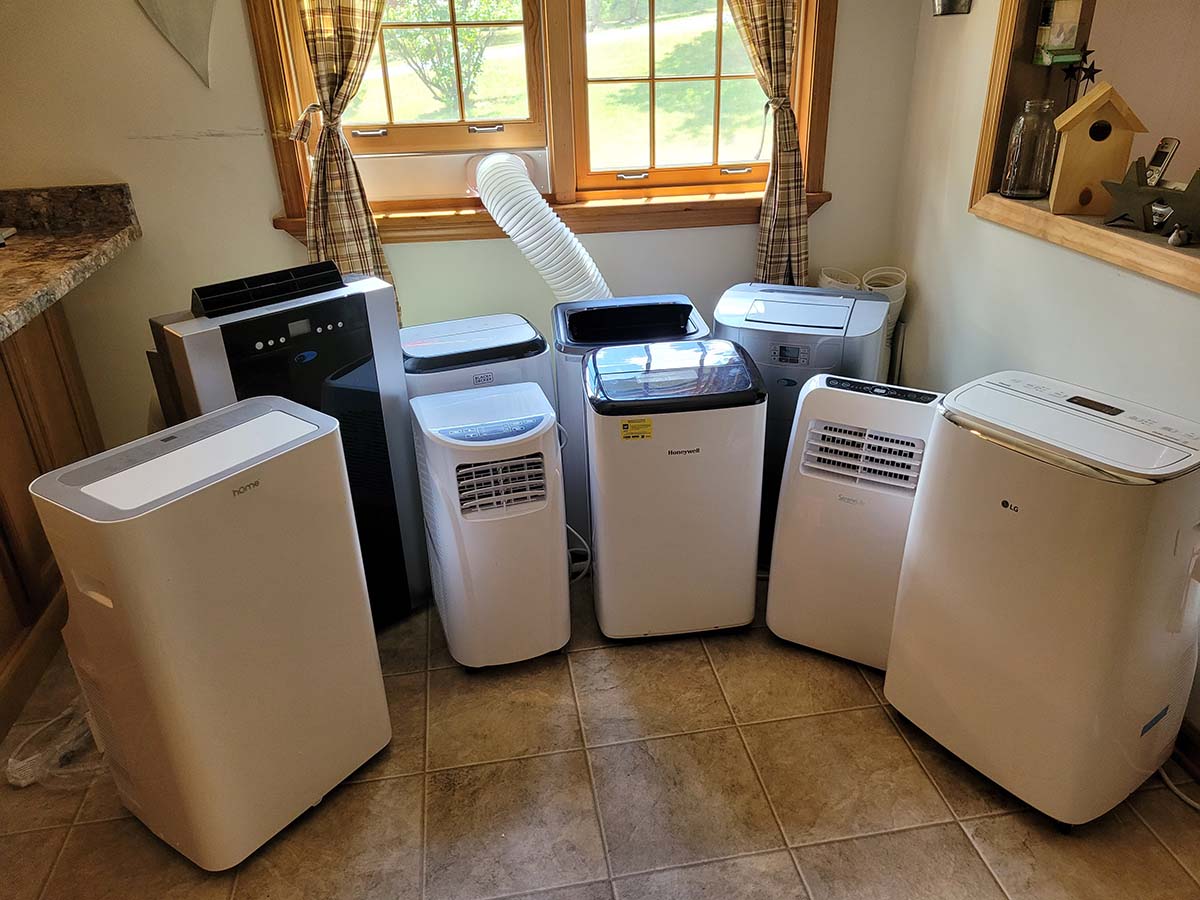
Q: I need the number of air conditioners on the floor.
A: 9